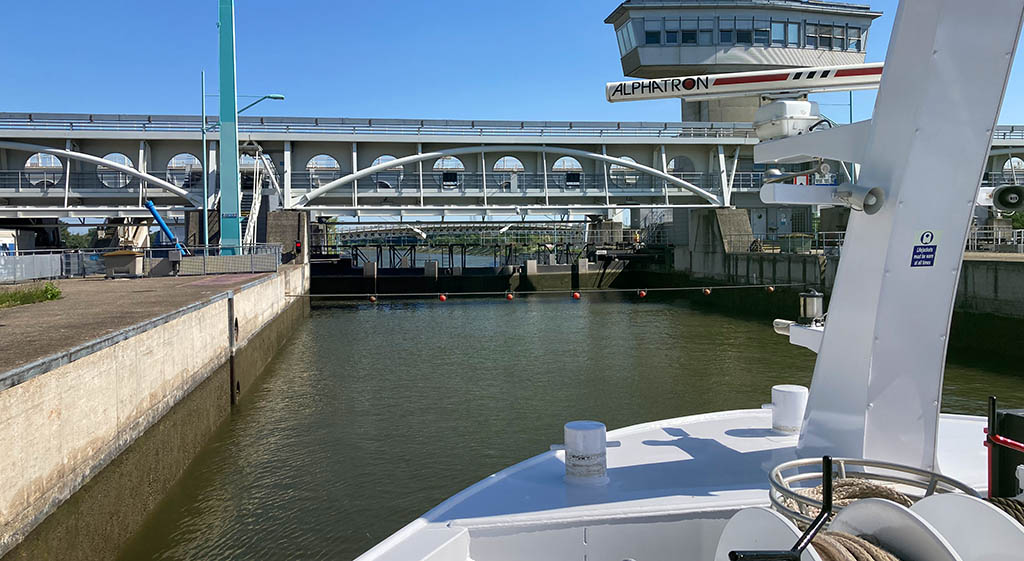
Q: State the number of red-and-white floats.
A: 7